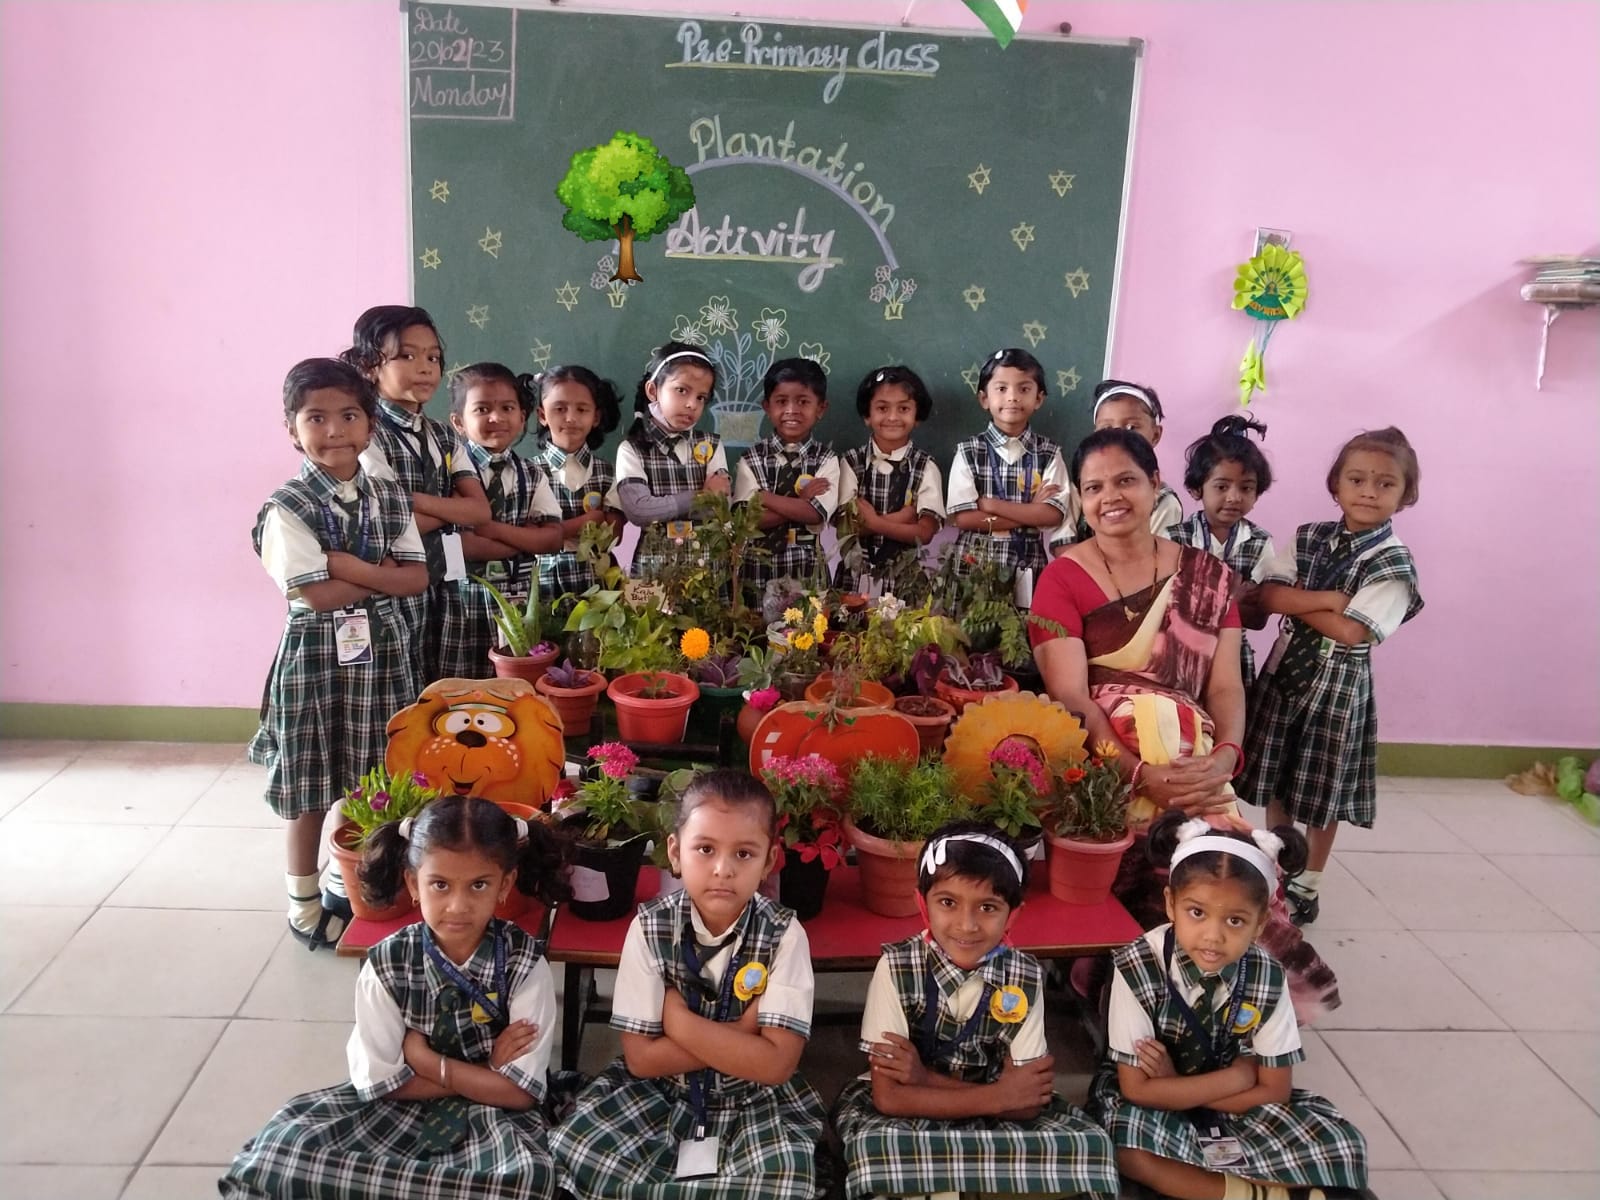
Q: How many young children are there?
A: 15